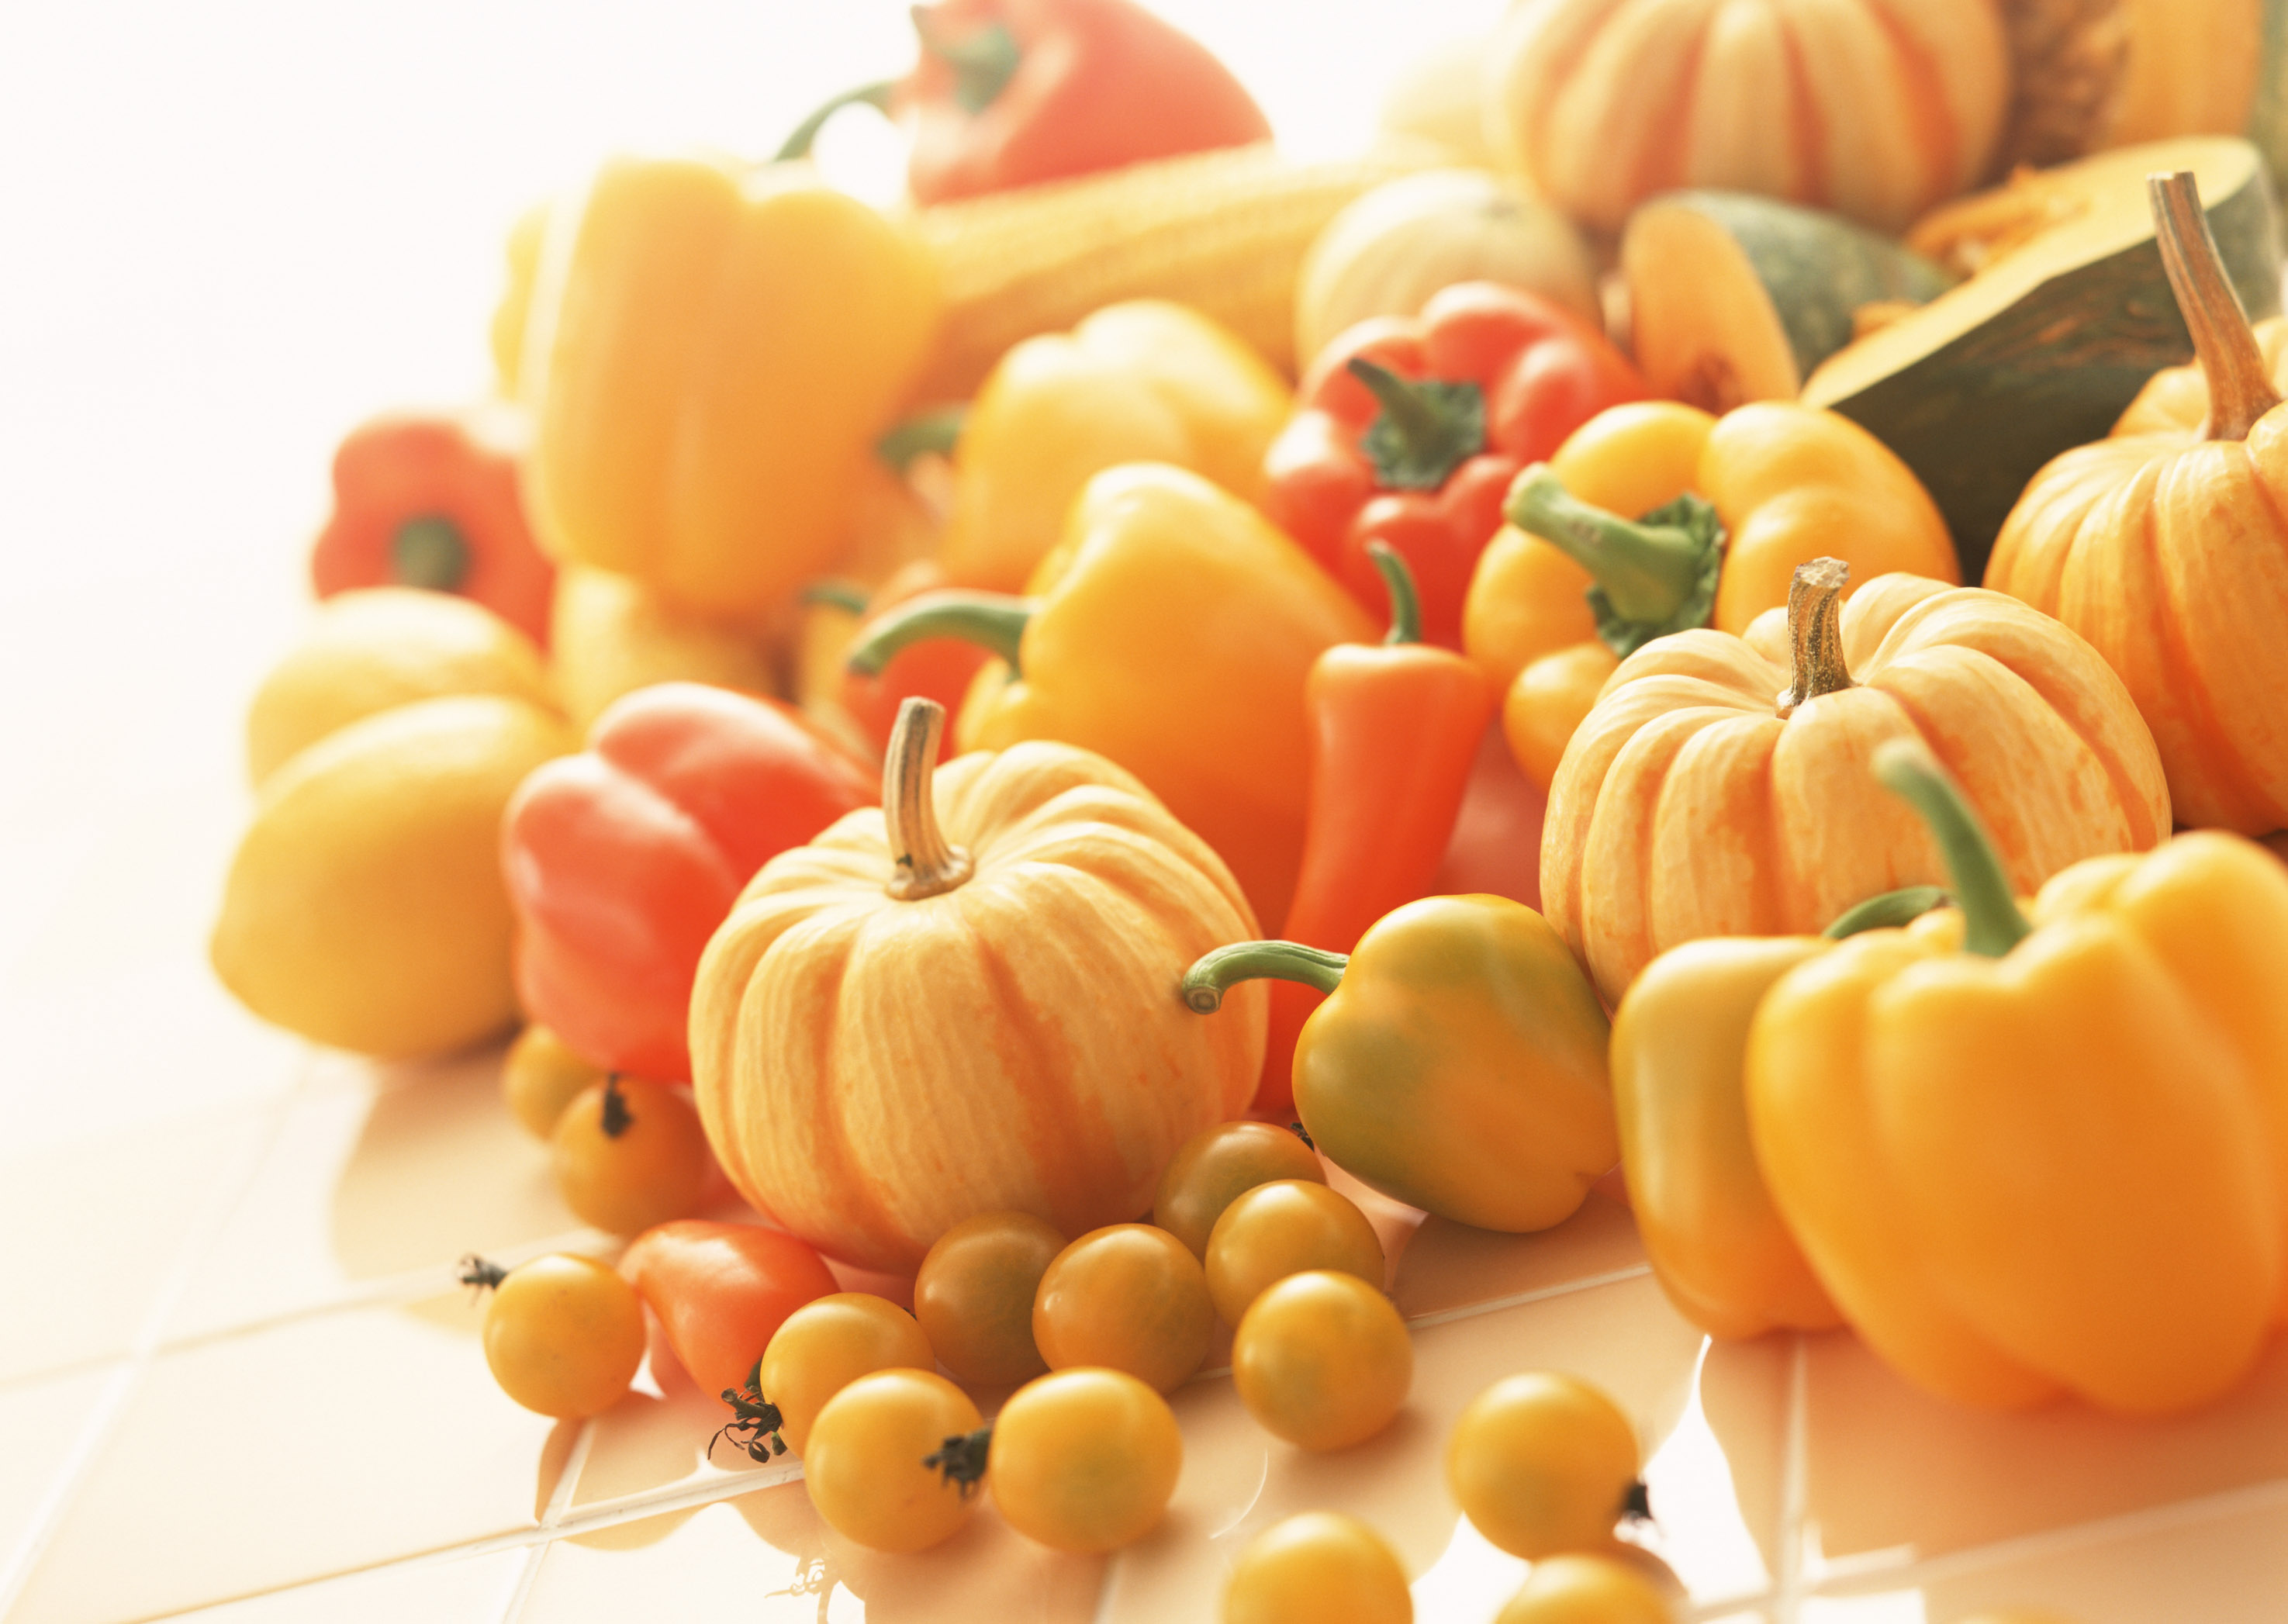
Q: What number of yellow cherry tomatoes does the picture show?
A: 14